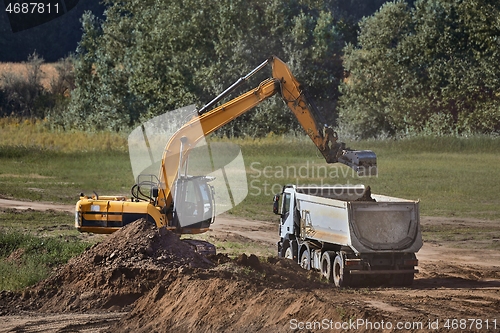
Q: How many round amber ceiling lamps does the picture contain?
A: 0